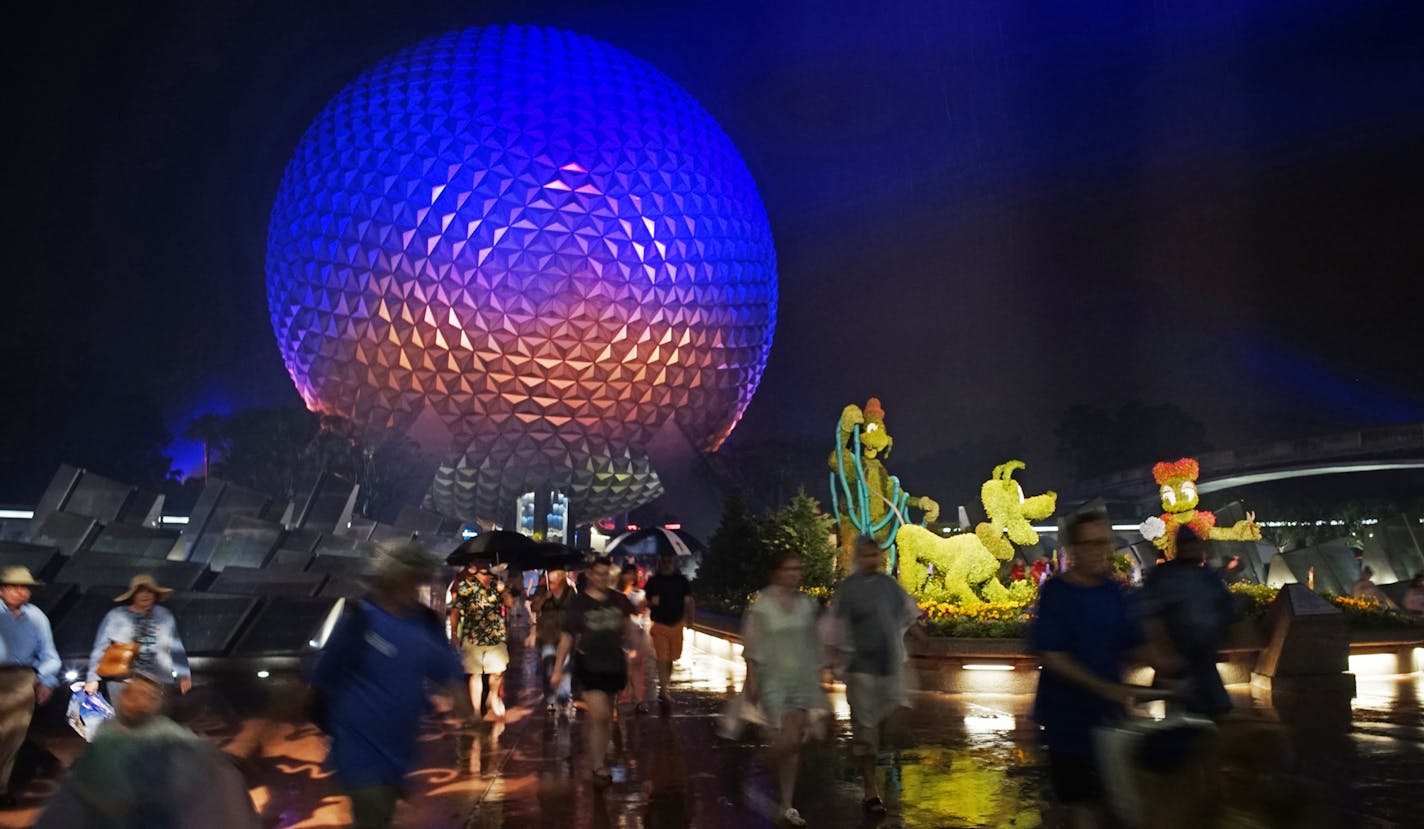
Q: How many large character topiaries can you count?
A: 3